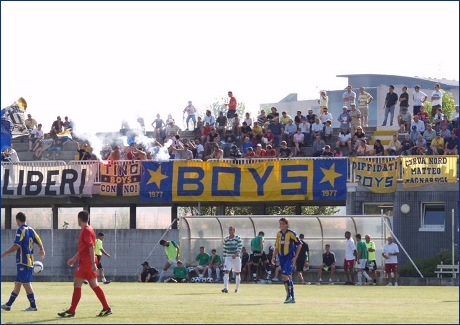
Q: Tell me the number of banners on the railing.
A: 5